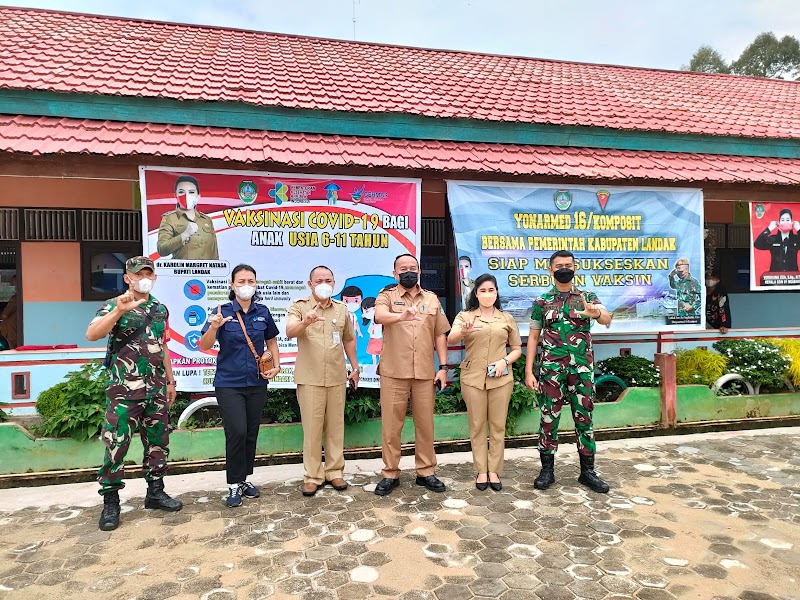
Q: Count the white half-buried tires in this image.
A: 3